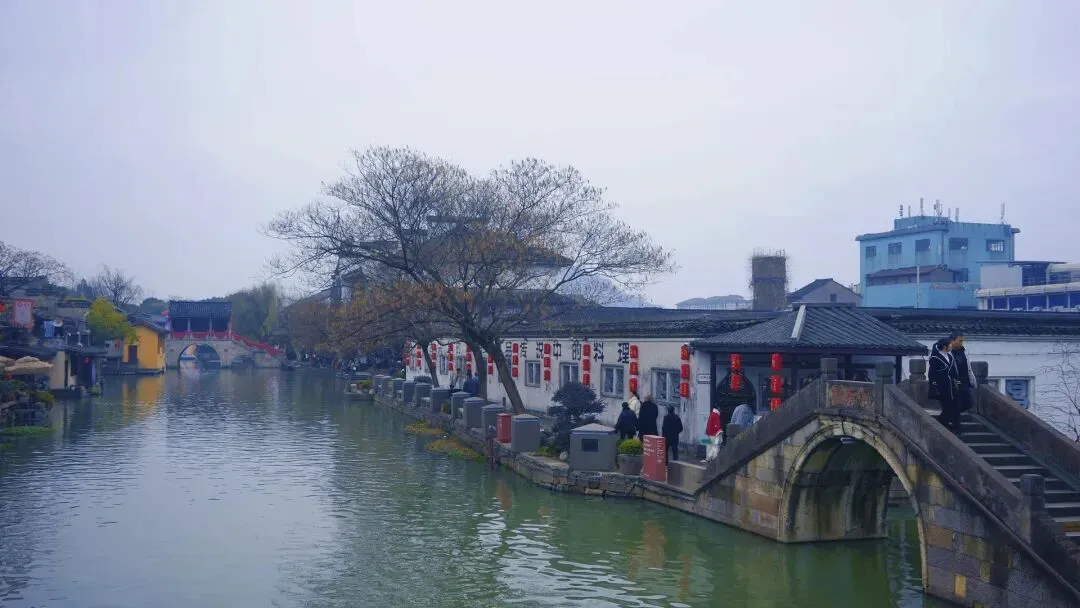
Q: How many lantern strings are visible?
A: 13